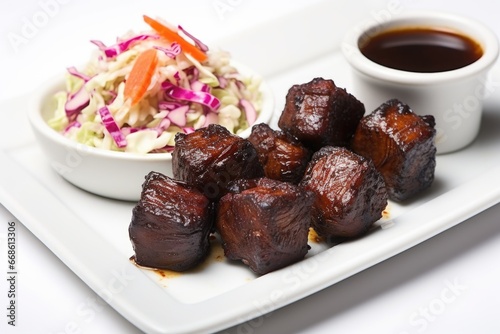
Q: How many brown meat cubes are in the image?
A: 7